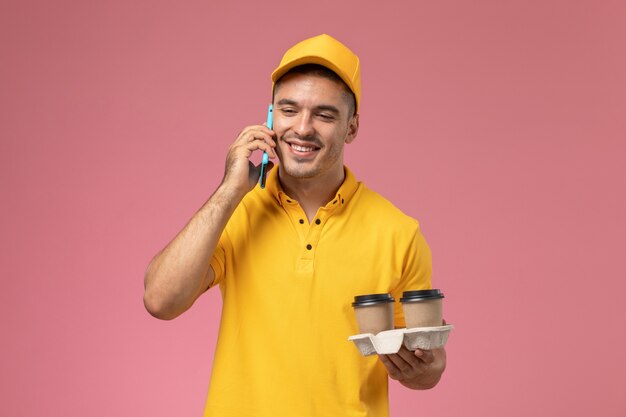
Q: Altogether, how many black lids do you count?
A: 2